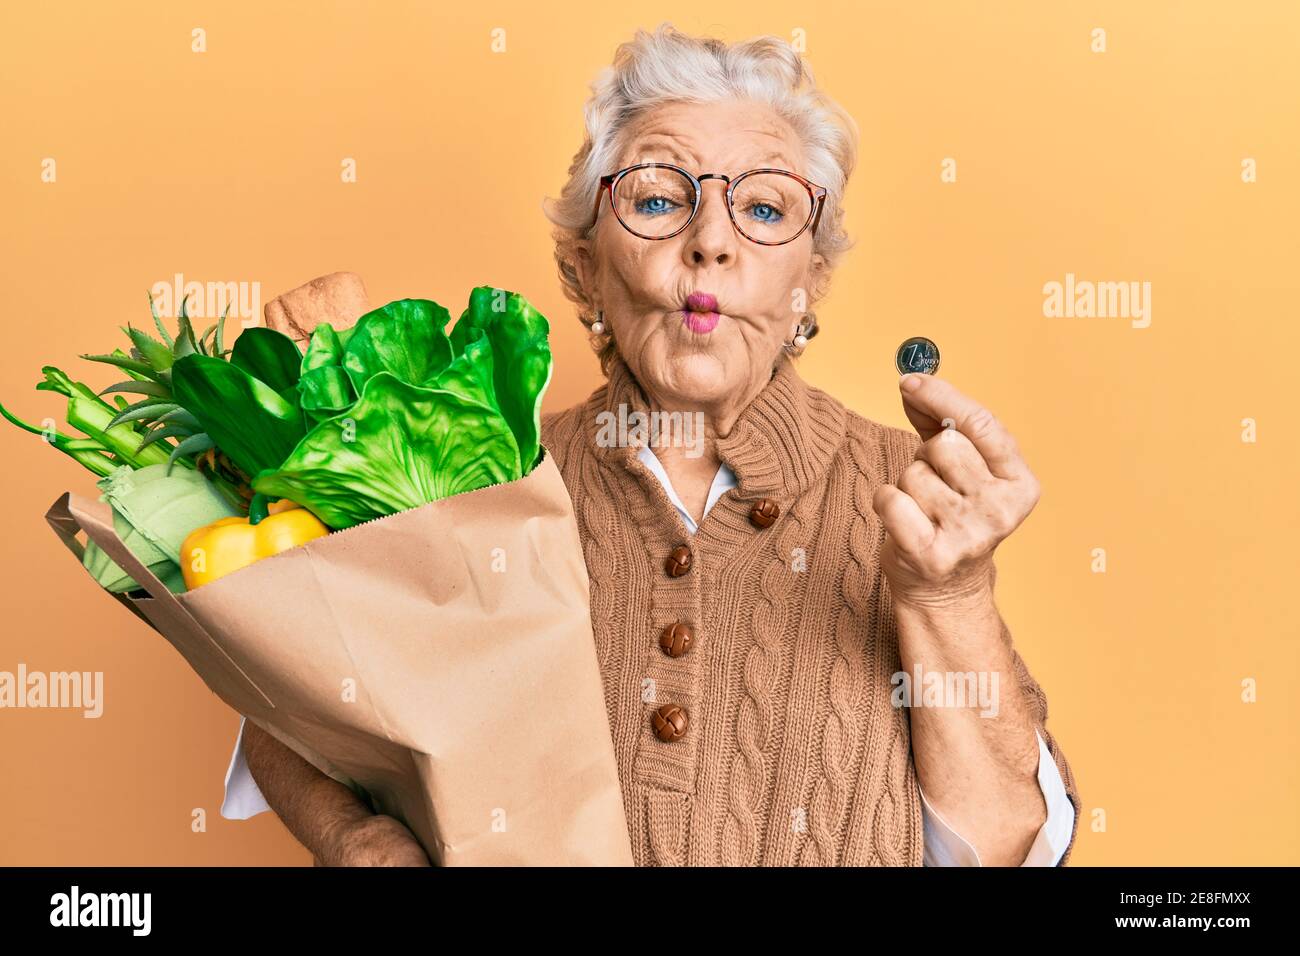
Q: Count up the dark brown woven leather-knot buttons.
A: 4